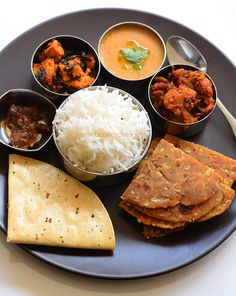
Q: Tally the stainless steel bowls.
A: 5